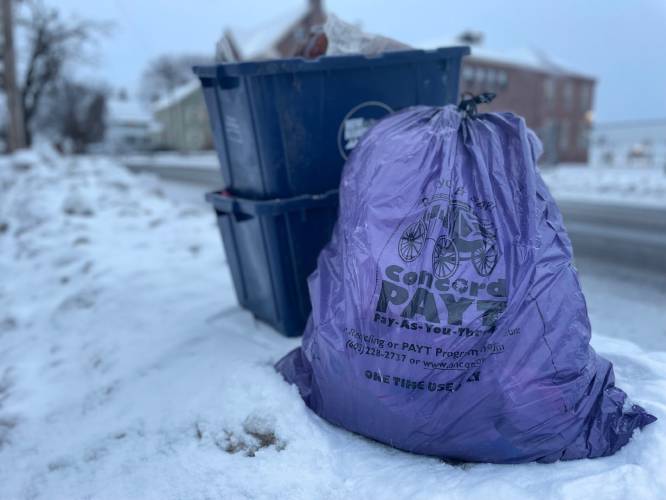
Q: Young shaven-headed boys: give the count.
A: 0